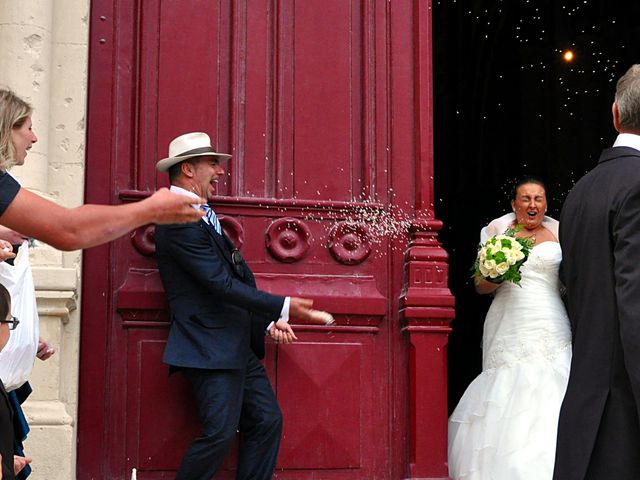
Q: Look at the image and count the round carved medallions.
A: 4